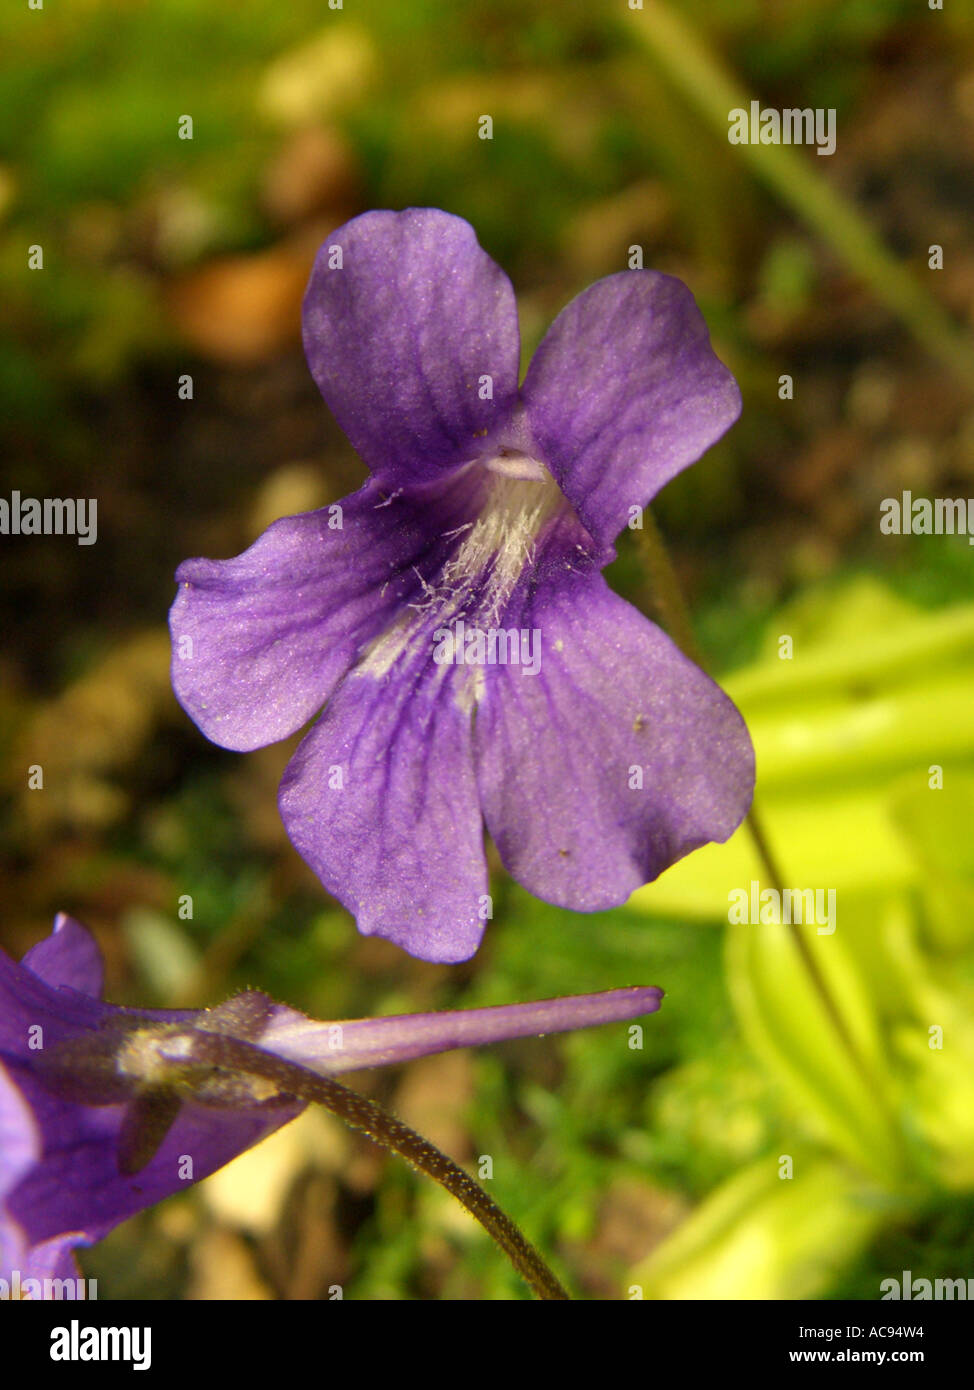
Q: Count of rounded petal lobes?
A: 5